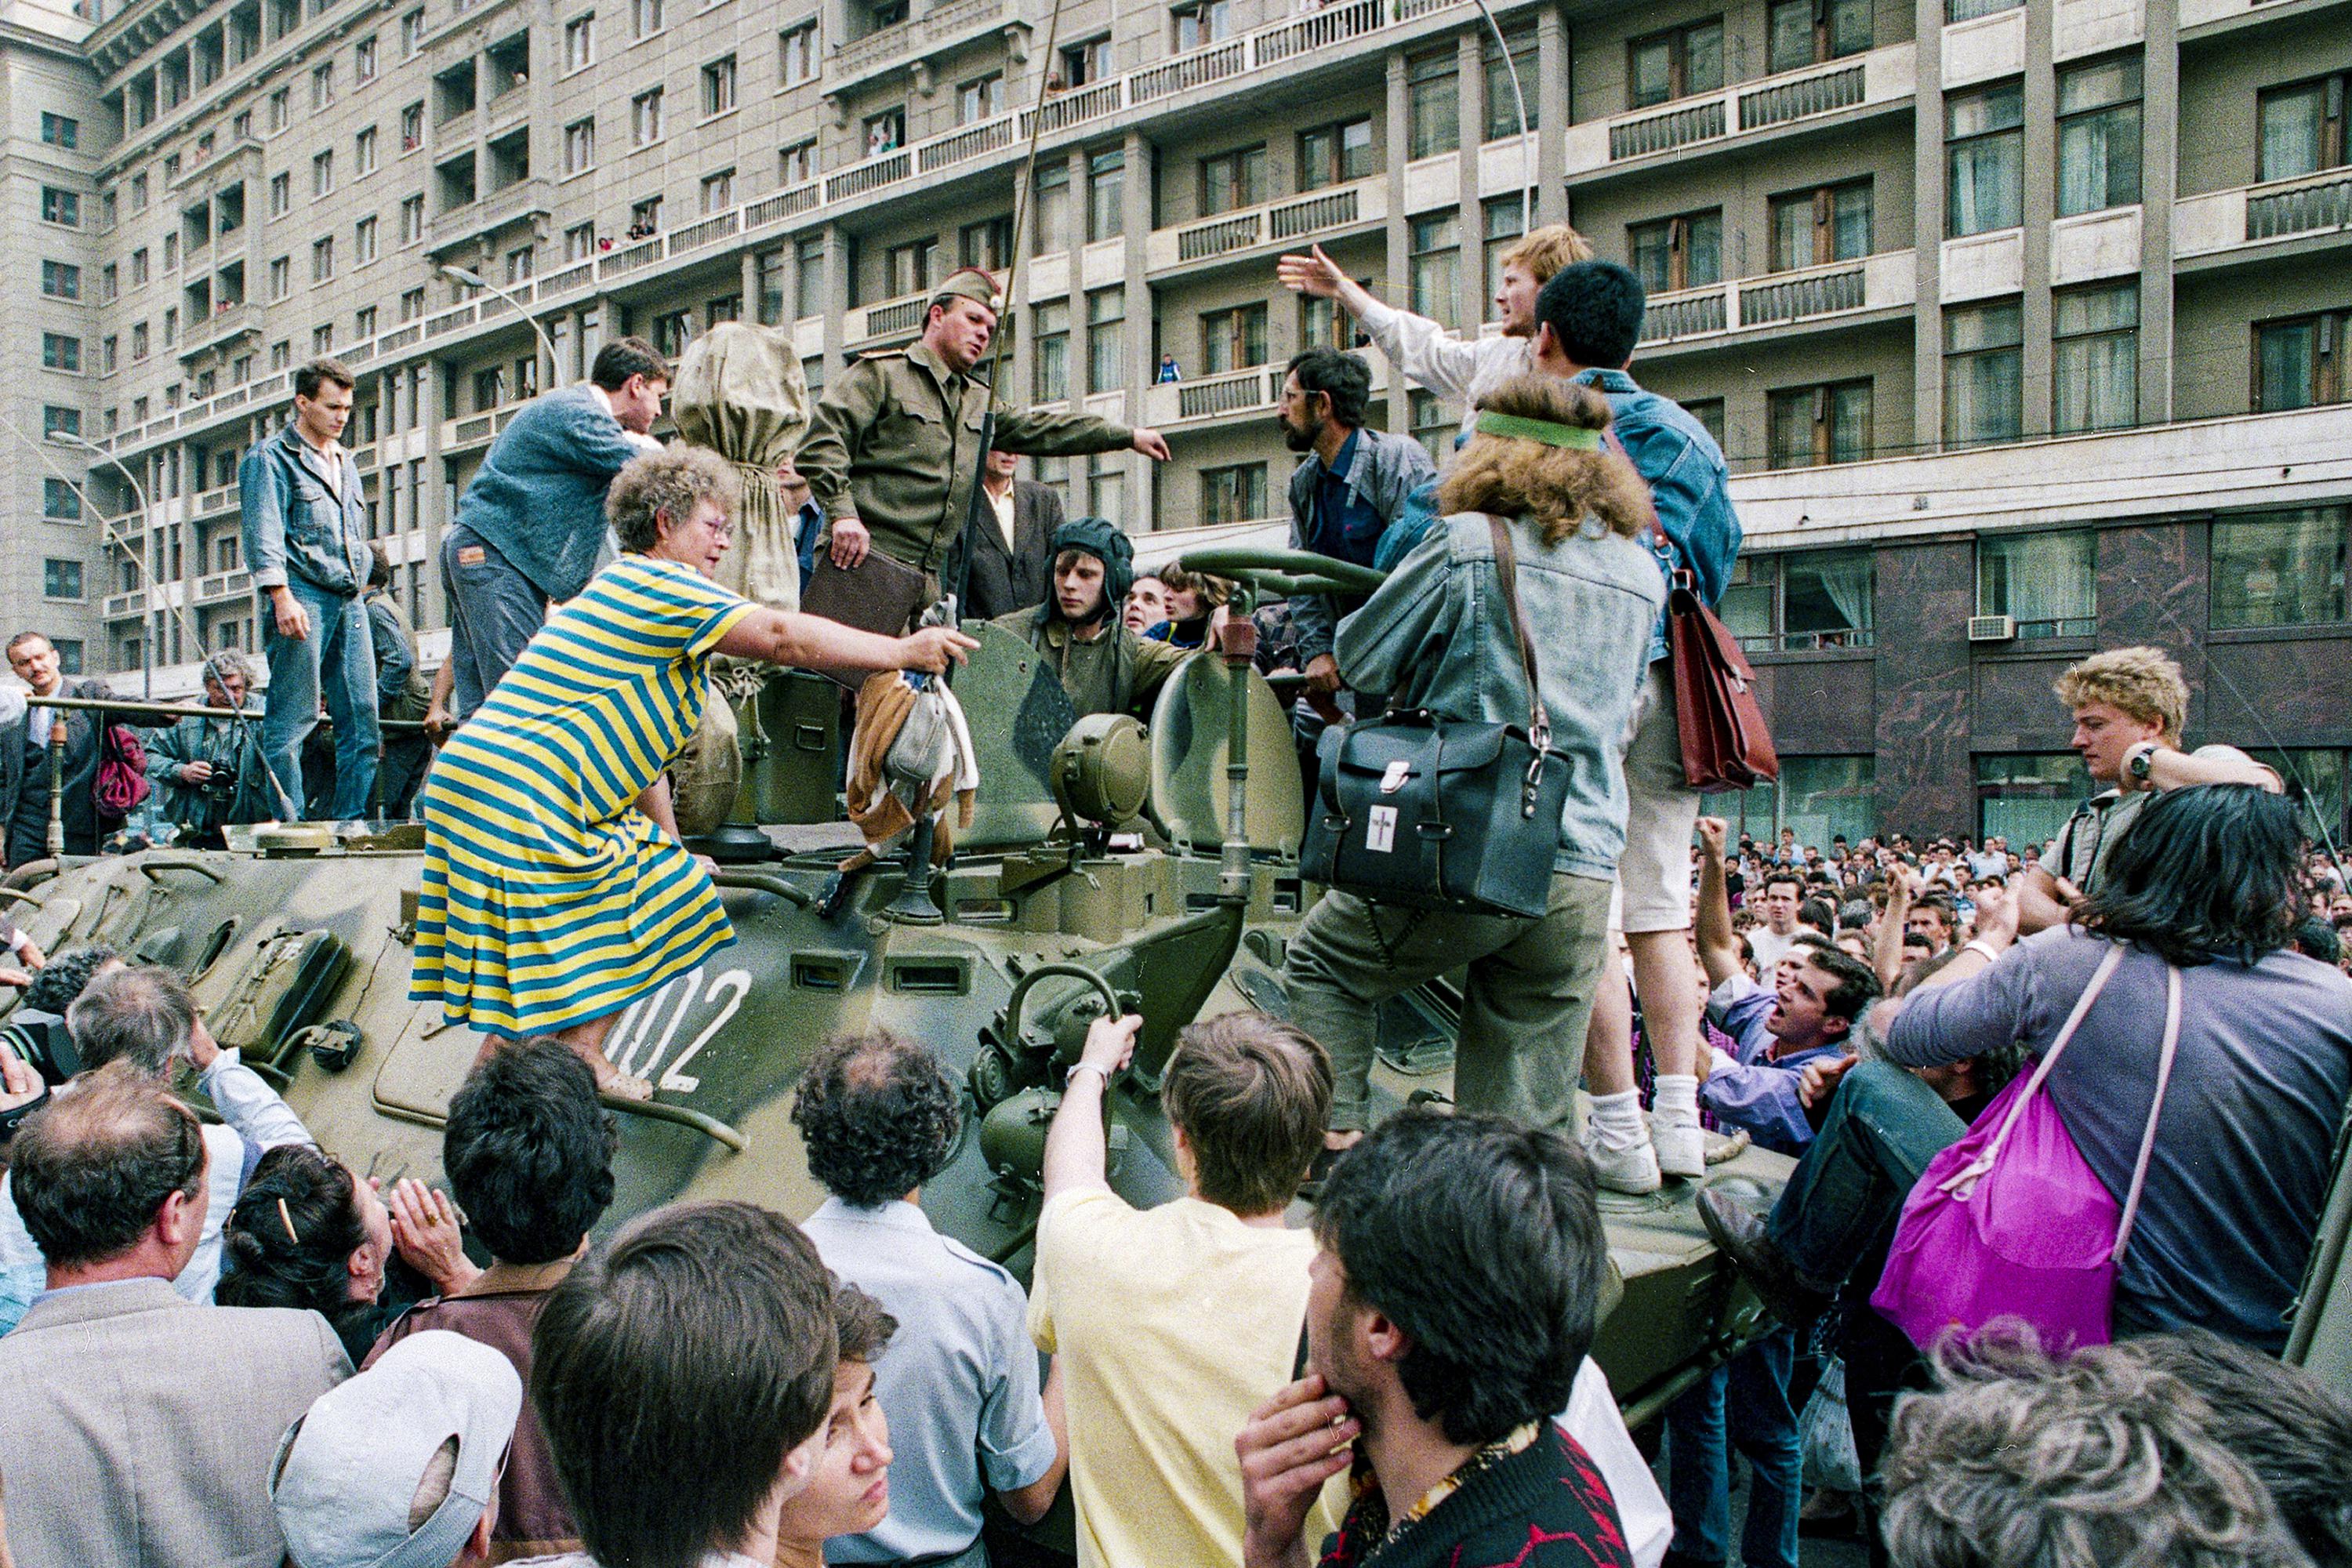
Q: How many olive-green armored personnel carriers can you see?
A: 1